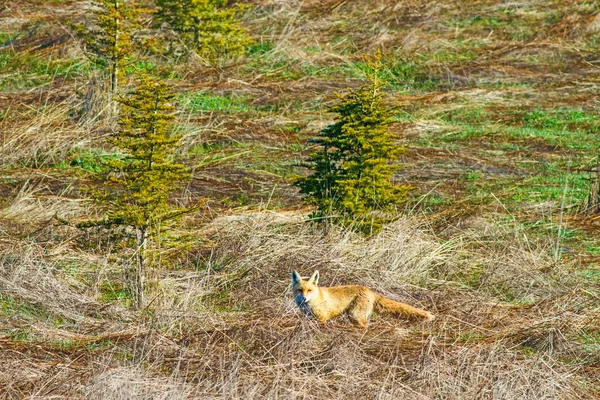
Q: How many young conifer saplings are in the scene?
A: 4